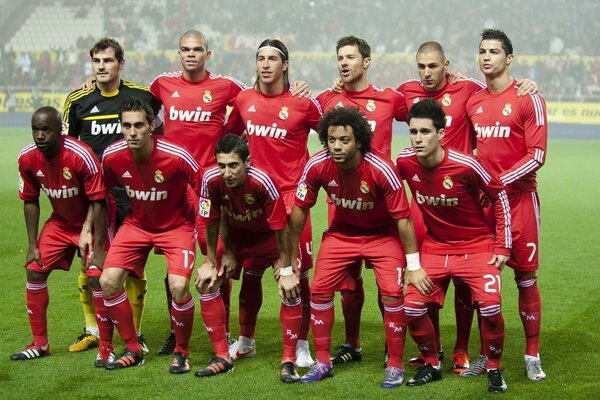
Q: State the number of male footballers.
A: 11